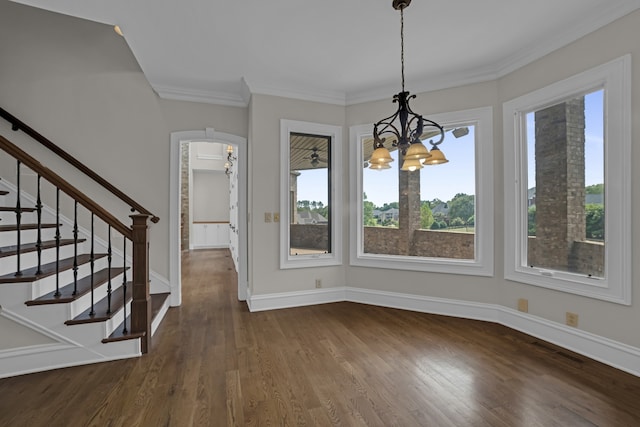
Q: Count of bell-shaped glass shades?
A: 5